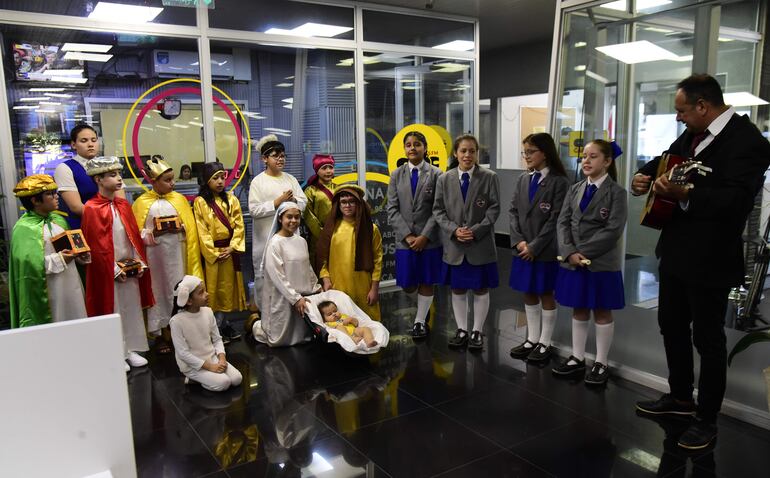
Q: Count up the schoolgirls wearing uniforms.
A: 4